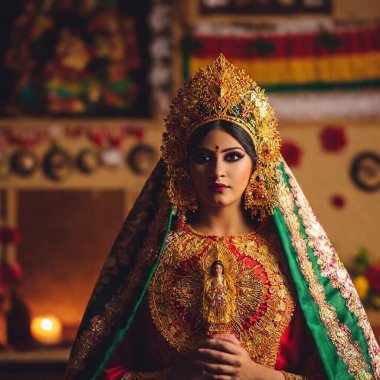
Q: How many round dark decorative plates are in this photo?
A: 5